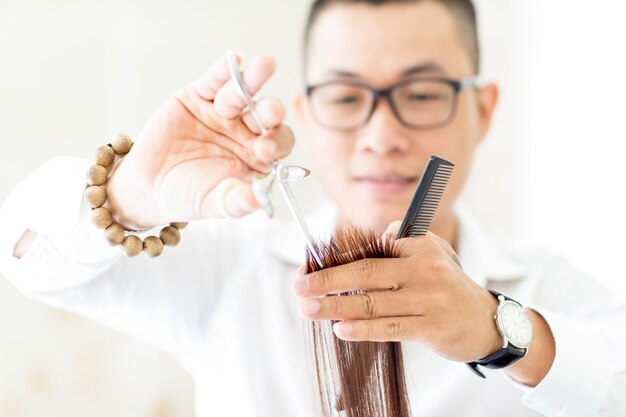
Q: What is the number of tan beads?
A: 10